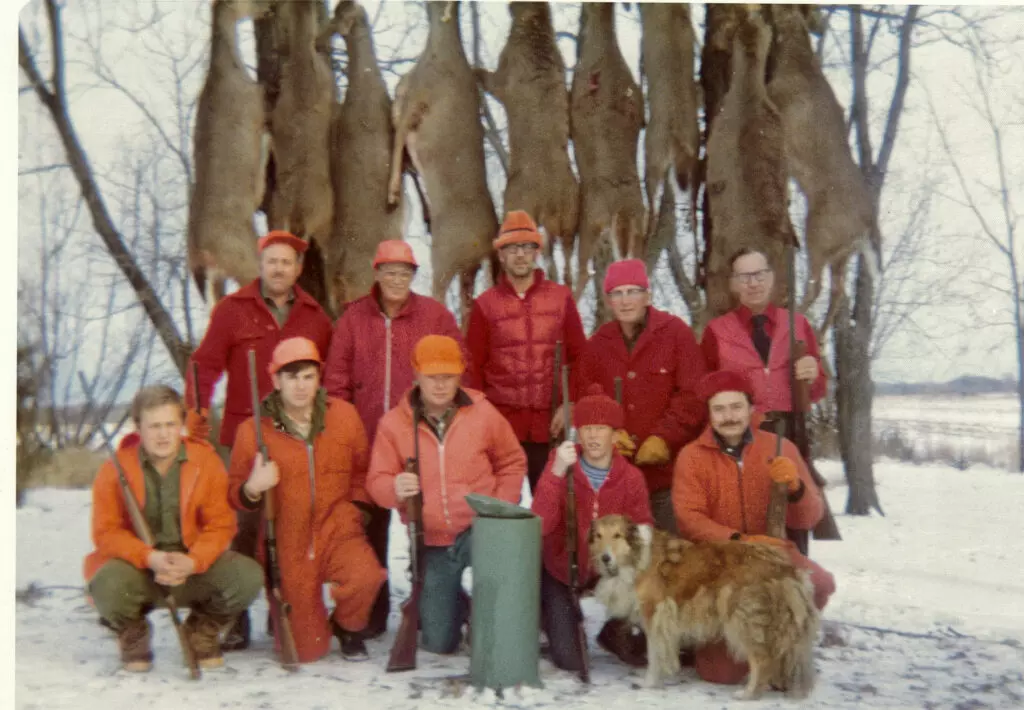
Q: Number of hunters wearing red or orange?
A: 10